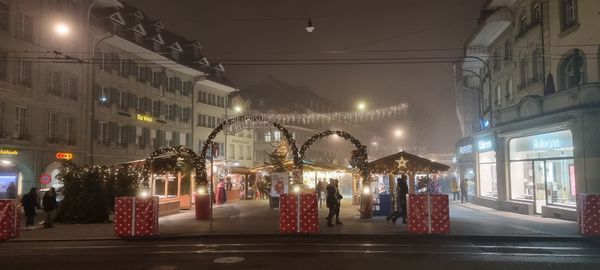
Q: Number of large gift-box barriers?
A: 5